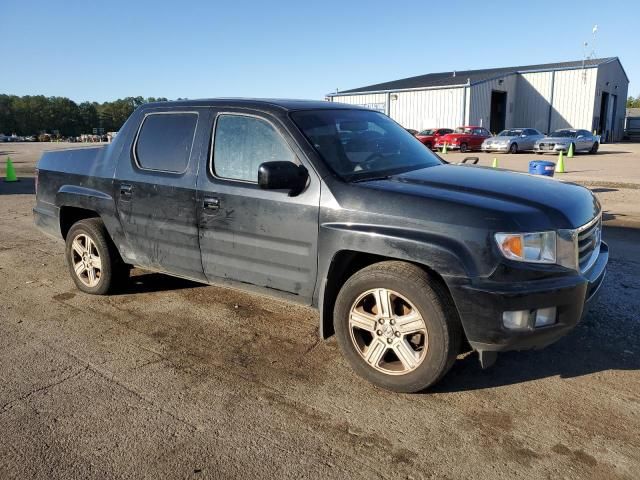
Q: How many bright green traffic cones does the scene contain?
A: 5